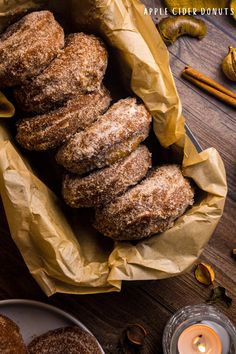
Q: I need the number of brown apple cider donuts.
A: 8